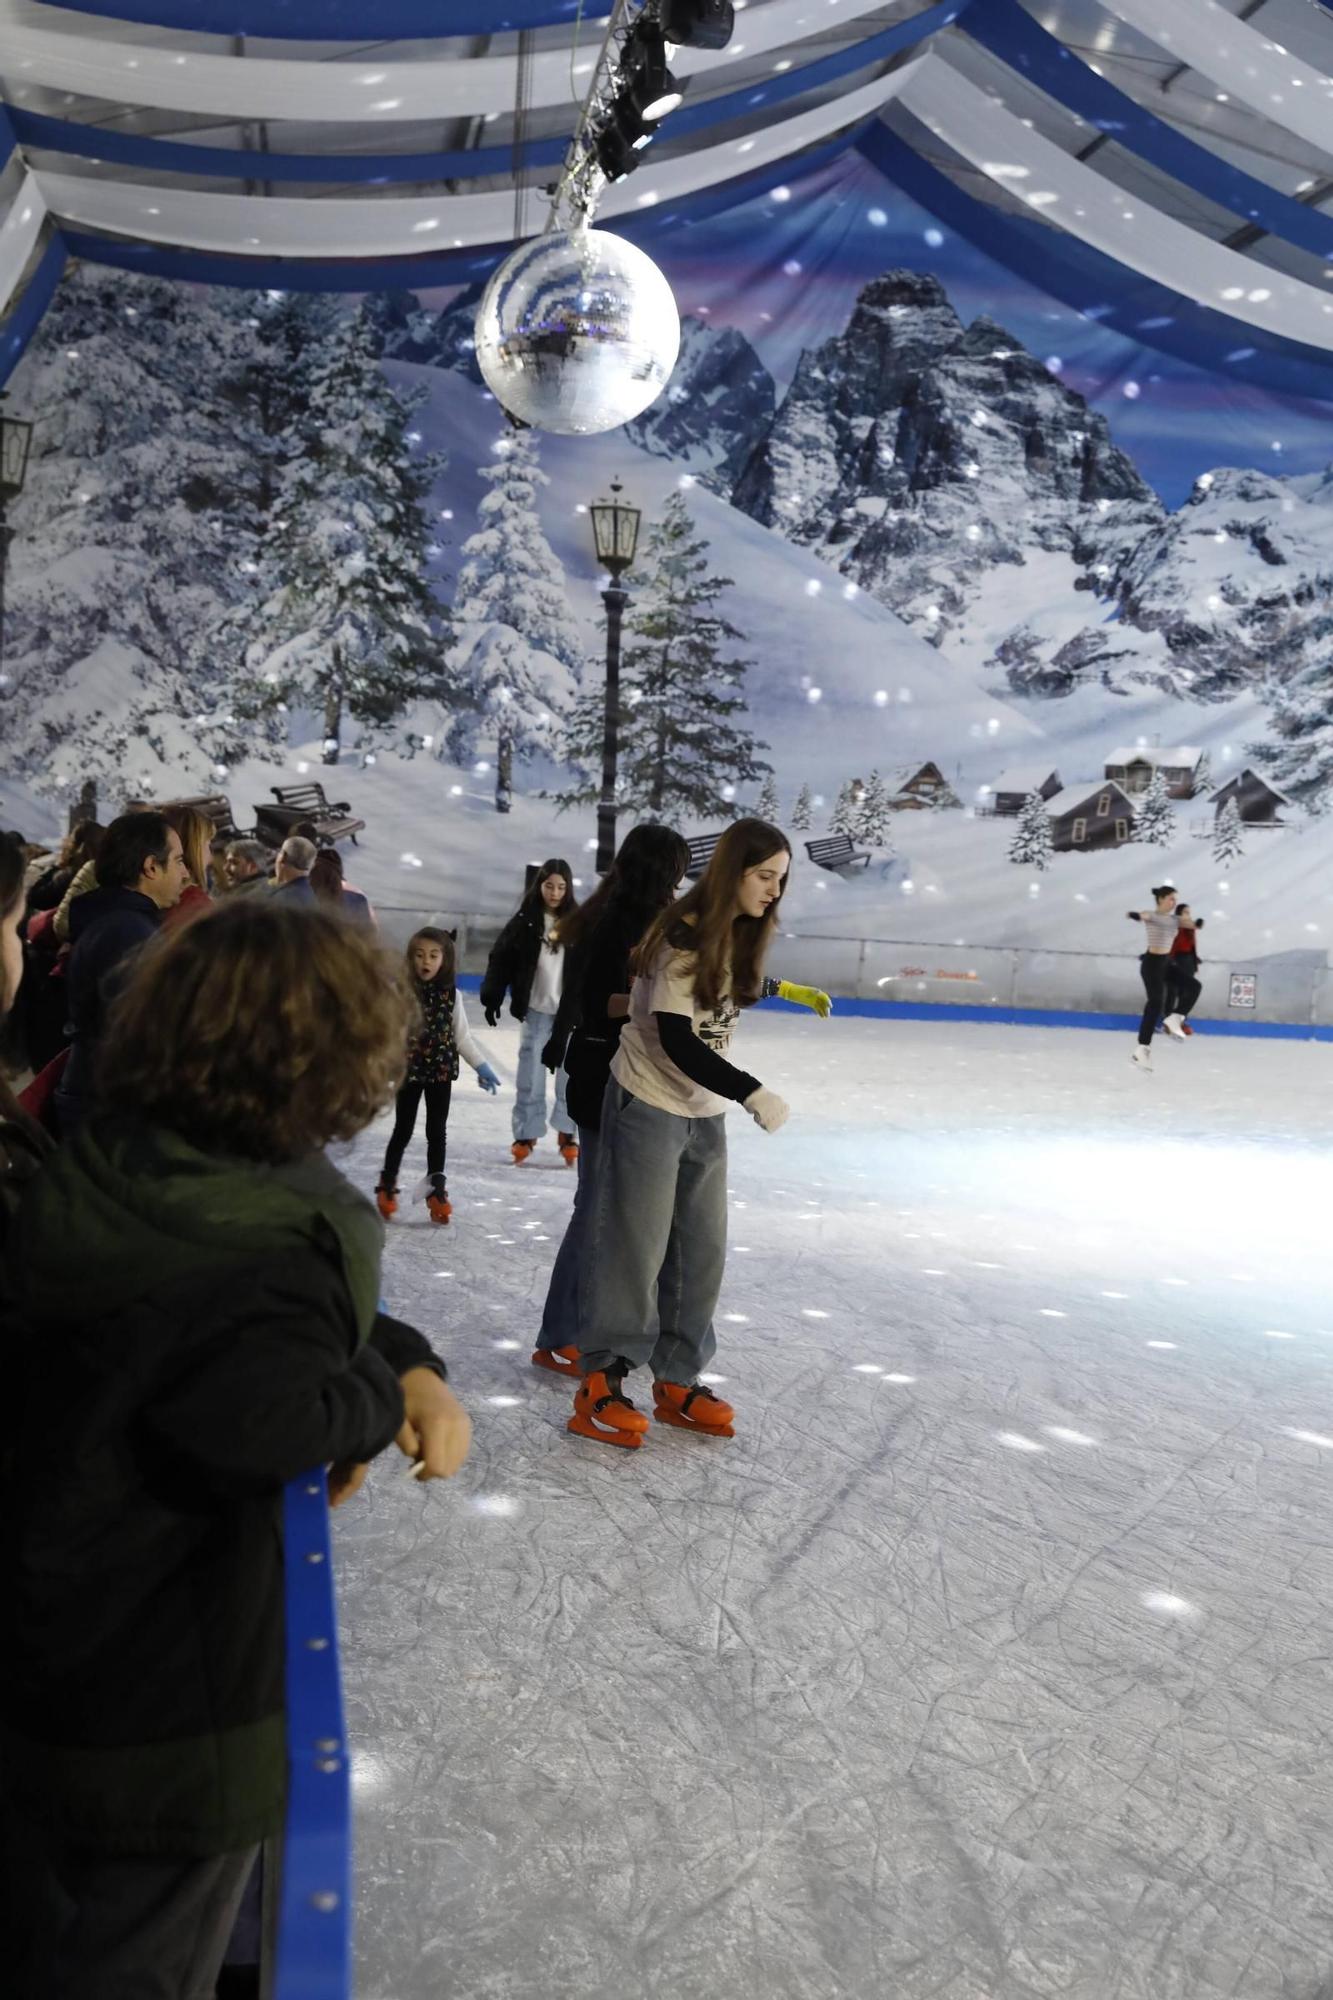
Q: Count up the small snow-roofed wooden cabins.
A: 5